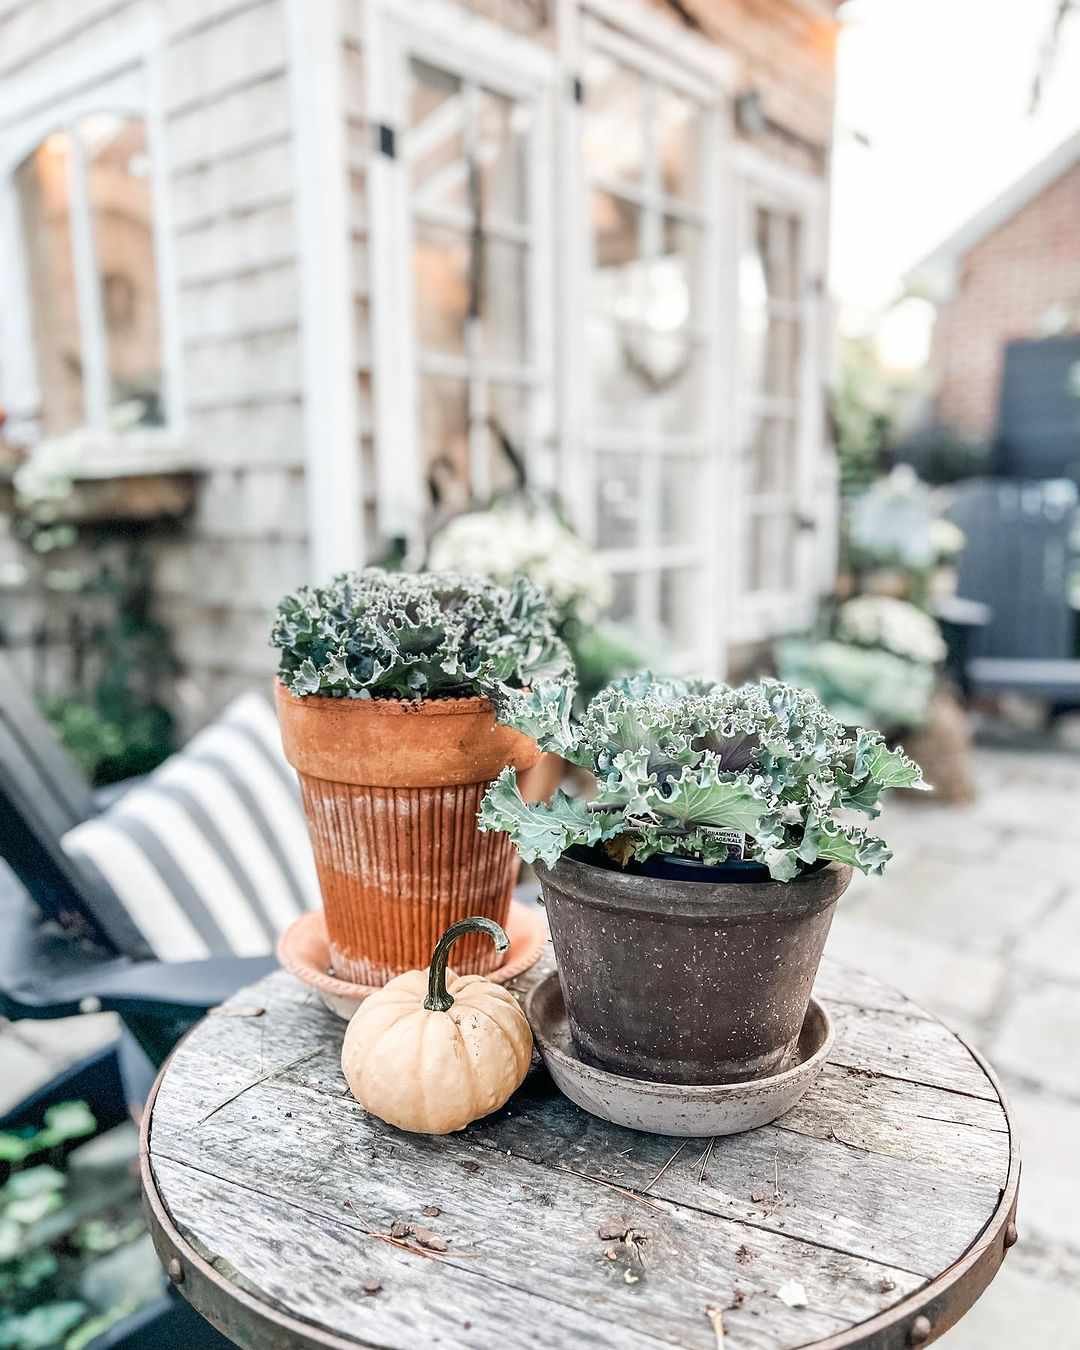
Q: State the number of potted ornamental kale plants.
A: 2